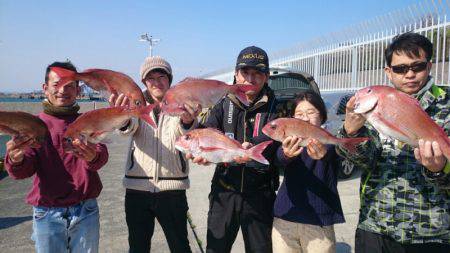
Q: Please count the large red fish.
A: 7